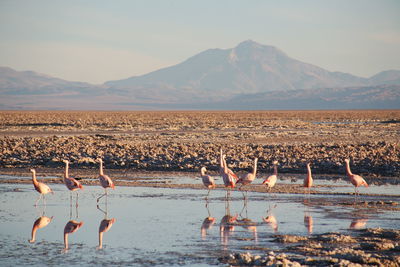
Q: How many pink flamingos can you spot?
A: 10